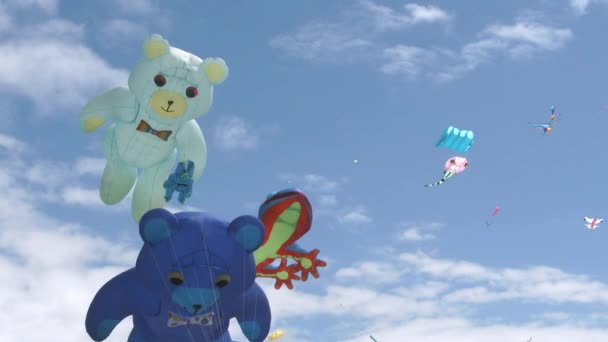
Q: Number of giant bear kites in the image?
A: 2